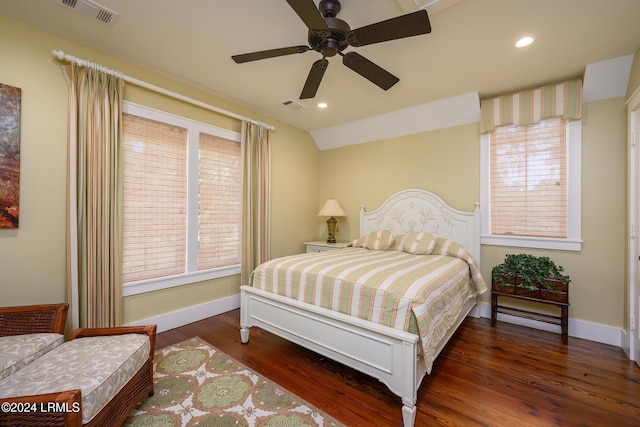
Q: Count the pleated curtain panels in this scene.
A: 2